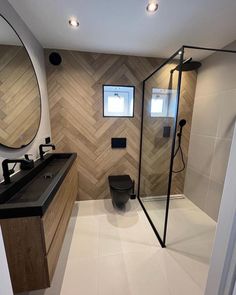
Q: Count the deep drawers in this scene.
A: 2